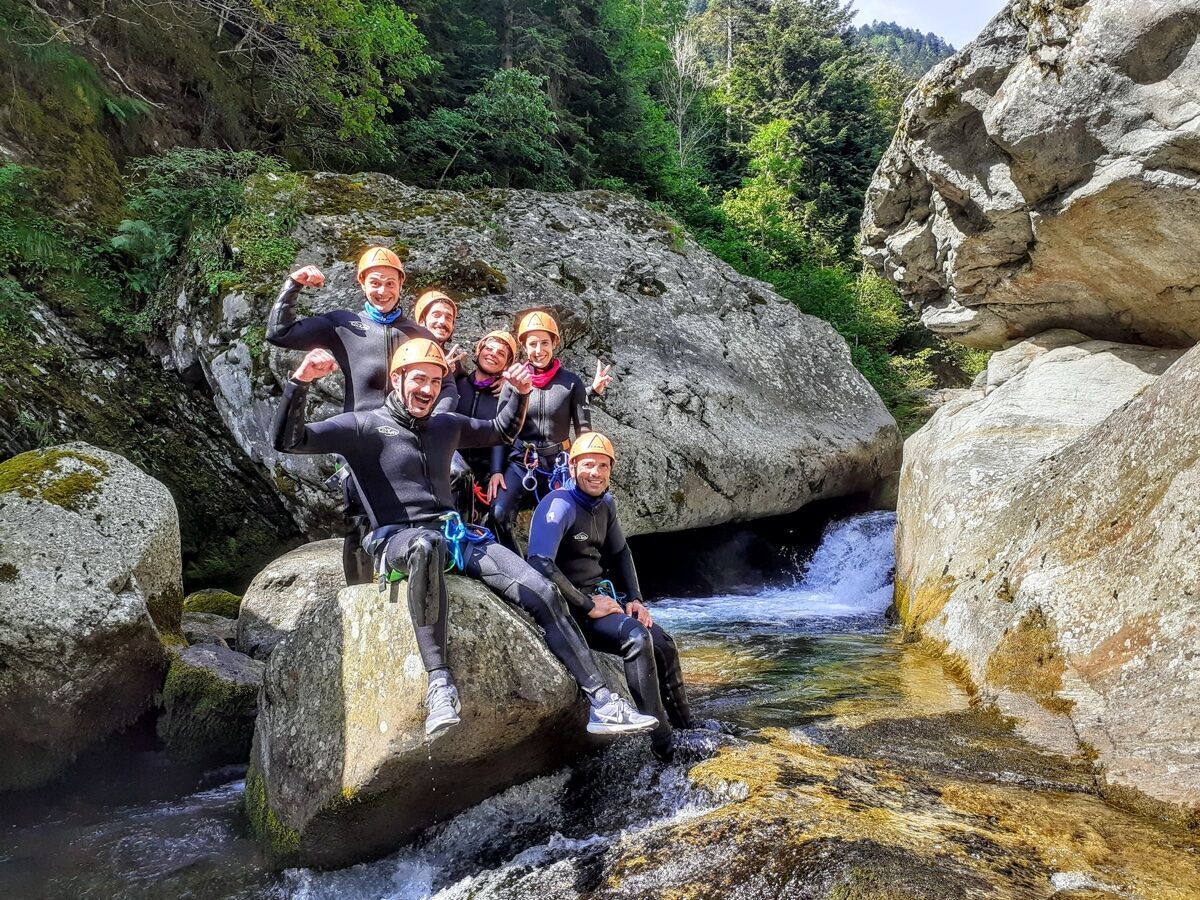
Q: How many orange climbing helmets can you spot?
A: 6